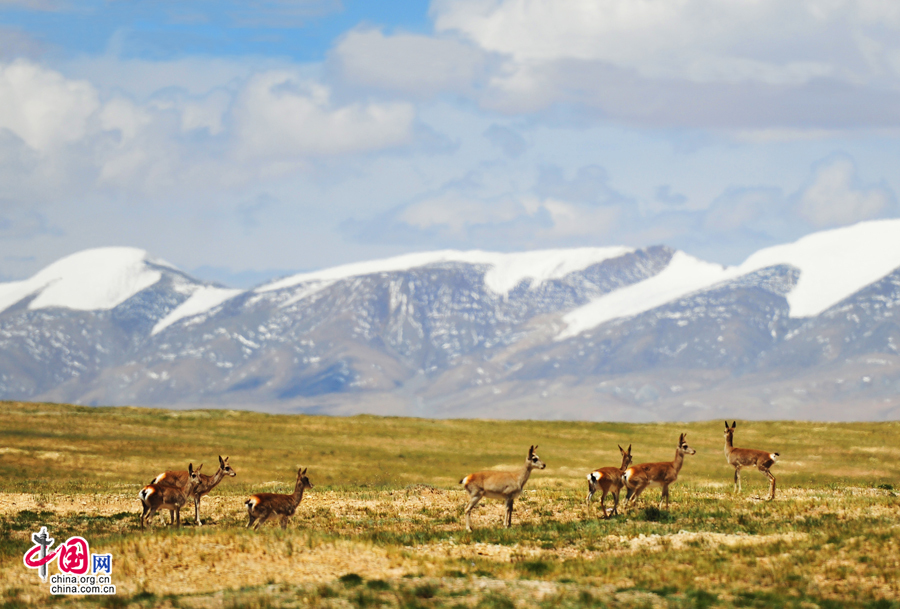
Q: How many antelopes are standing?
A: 7